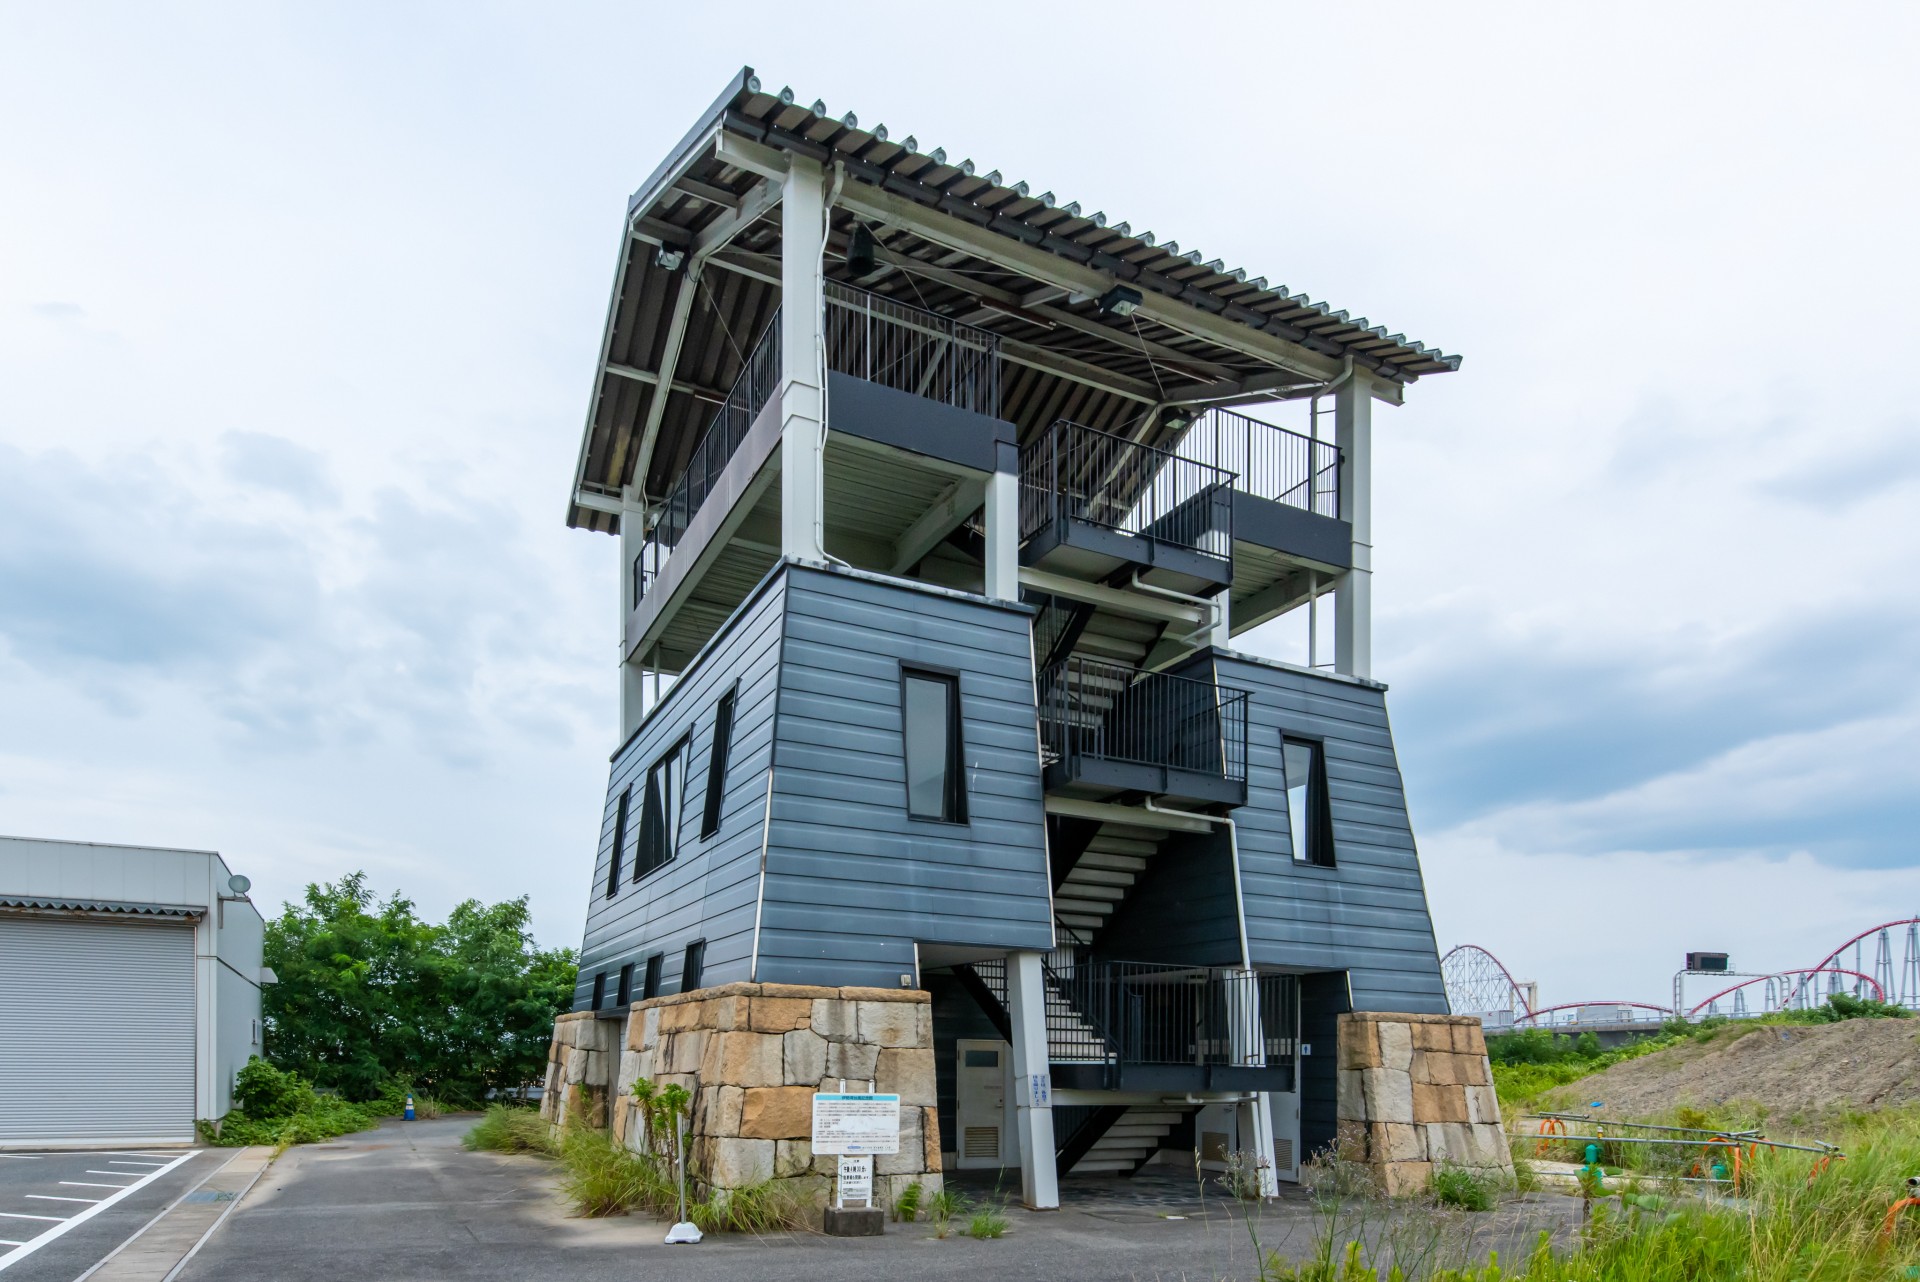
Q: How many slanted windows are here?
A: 9